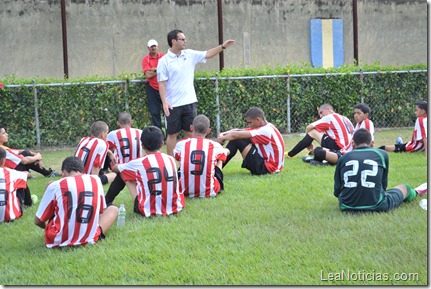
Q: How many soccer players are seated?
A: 12